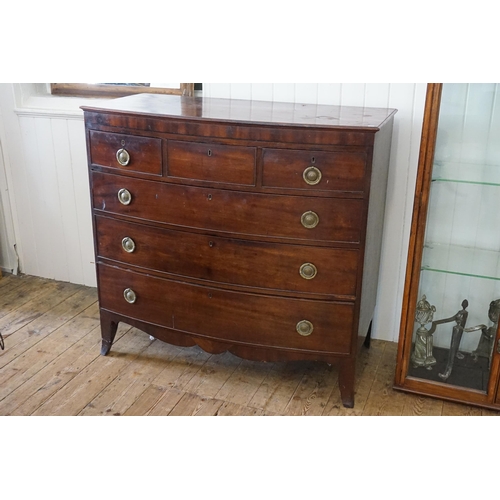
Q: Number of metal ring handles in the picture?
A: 8